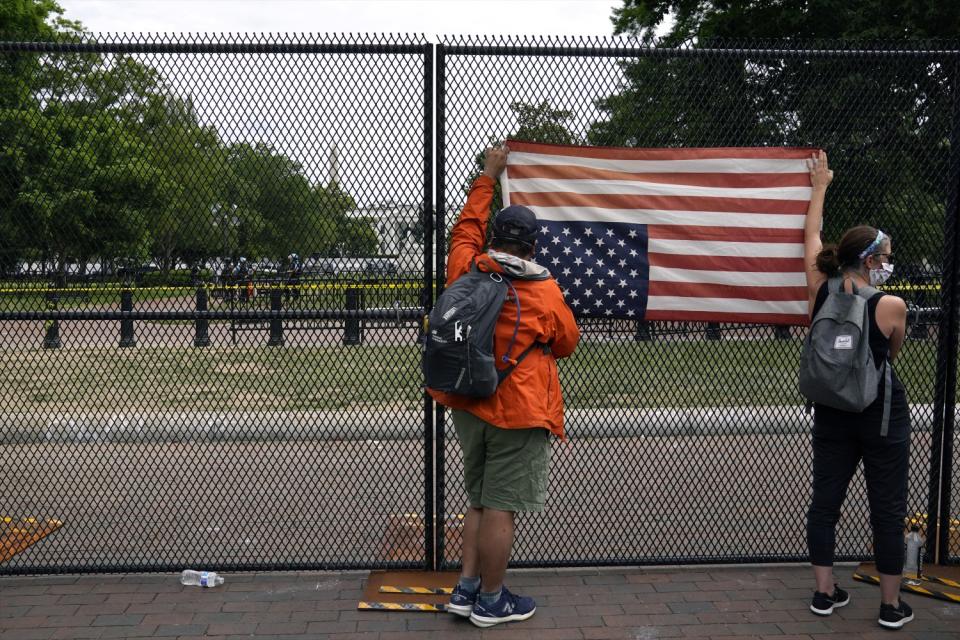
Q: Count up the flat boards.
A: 3